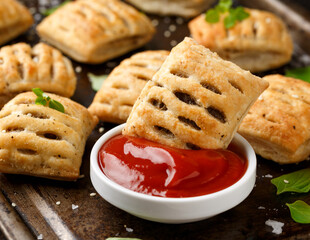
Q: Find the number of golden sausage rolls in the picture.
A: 9